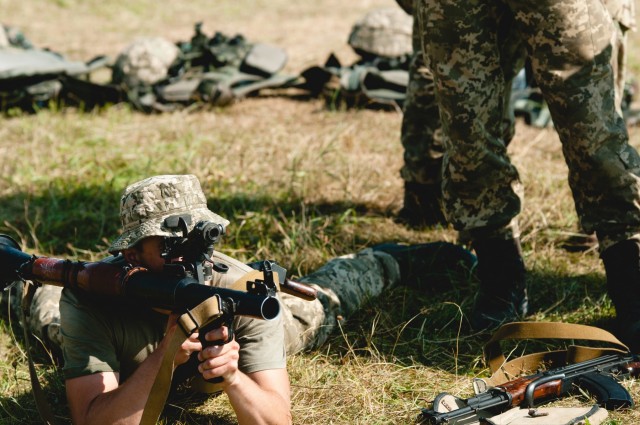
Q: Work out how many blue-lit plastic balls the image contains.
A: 0